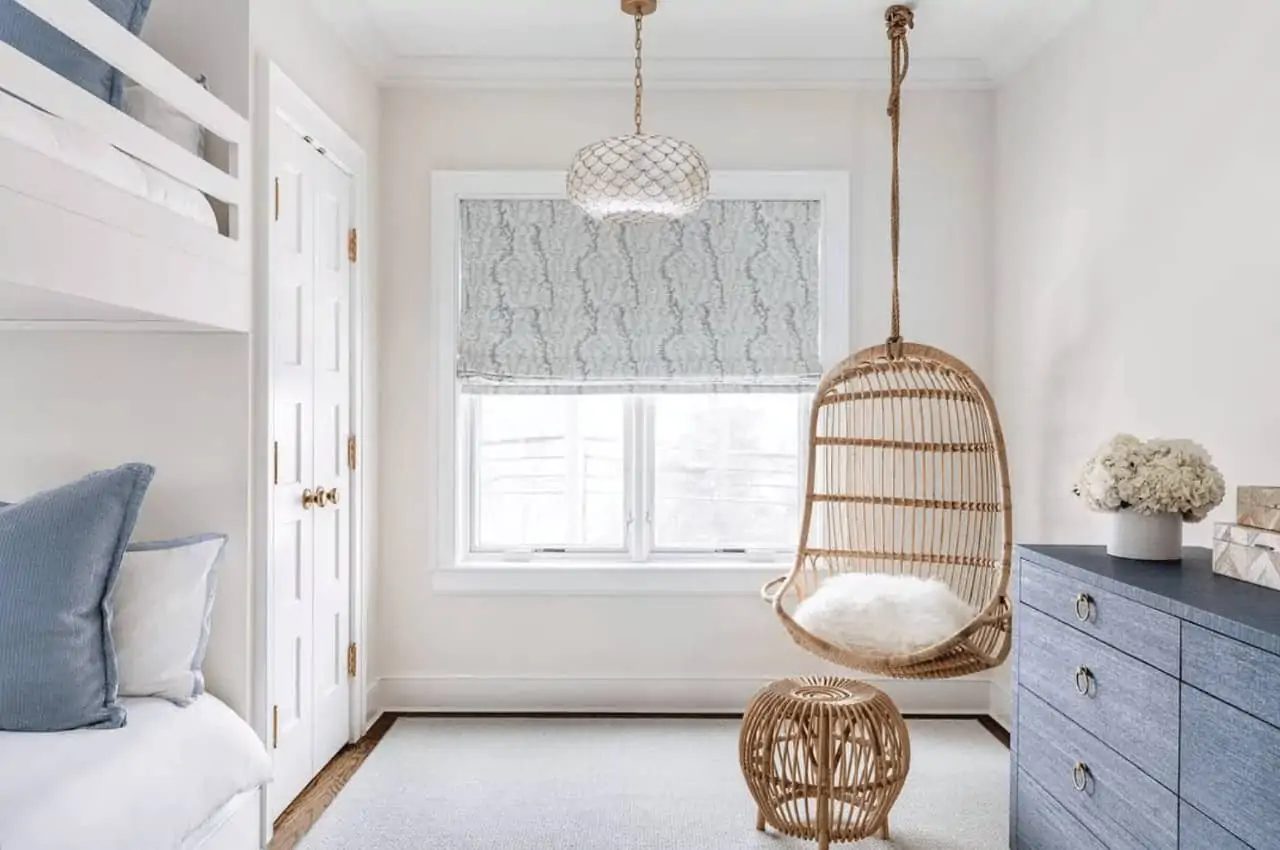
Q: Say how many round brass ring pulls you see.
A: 3